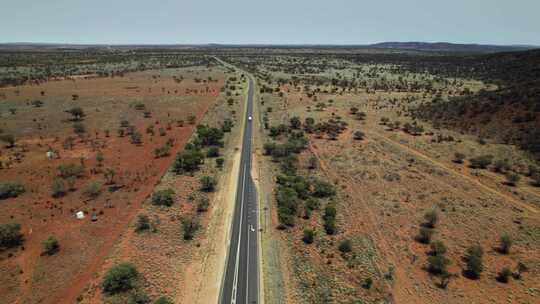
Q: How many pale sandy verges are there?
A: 2